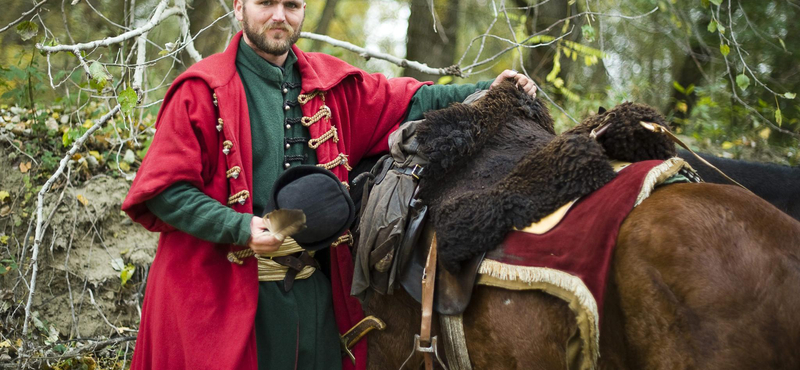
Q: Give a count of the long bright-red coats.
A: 1